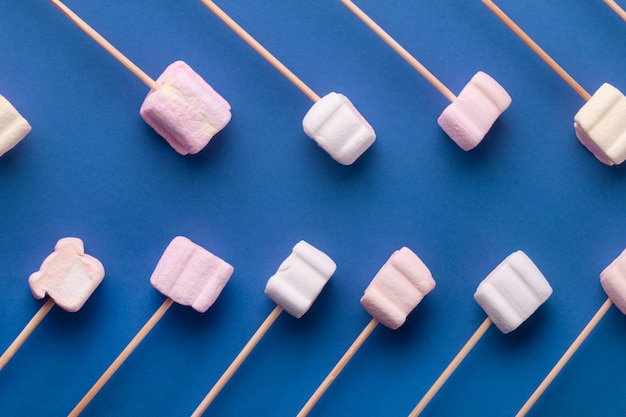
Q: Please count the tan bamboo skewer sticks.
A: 11